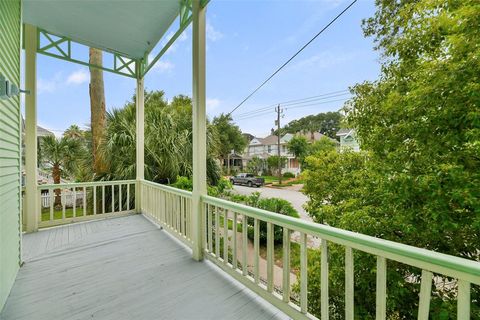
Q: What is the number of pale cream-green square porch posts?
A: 3